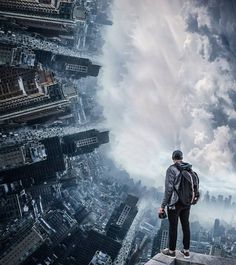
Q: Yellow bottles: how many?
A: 0